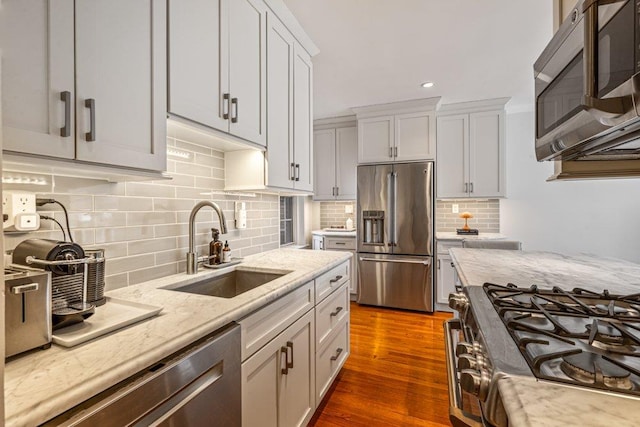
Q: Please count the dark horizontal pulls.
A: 4